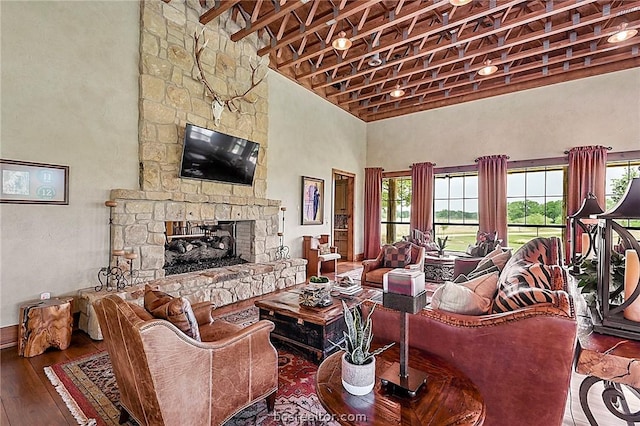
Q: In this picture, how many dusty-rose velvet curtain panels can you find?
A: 4